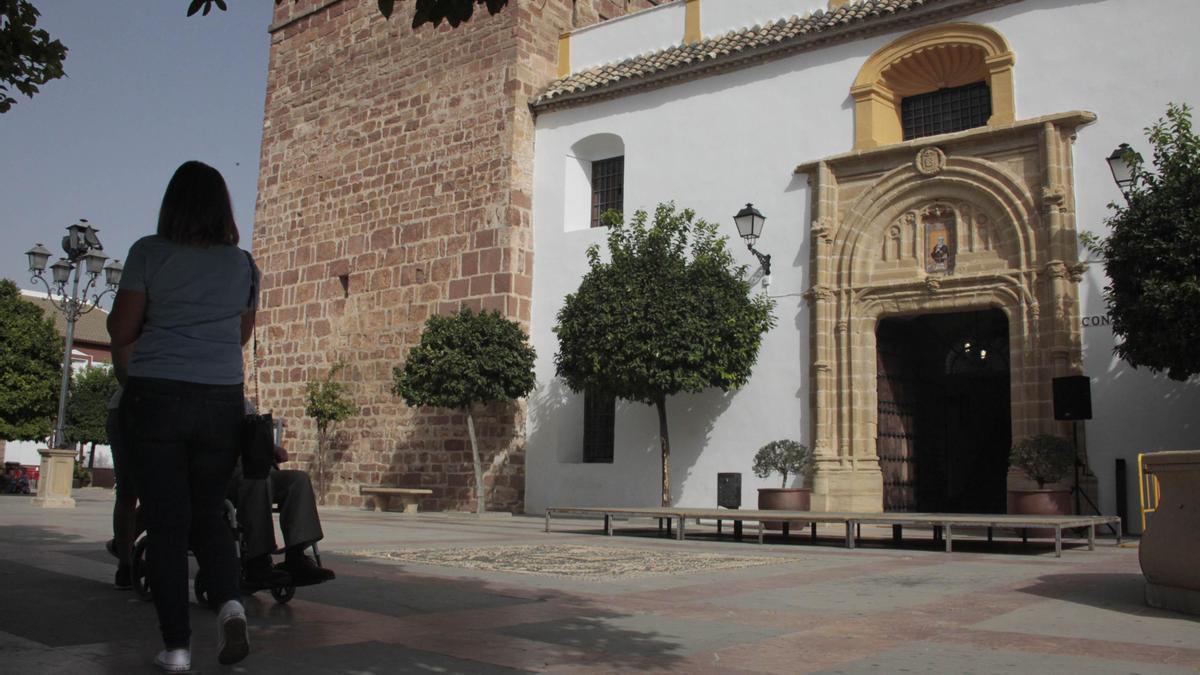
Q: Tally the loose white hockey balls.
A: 0